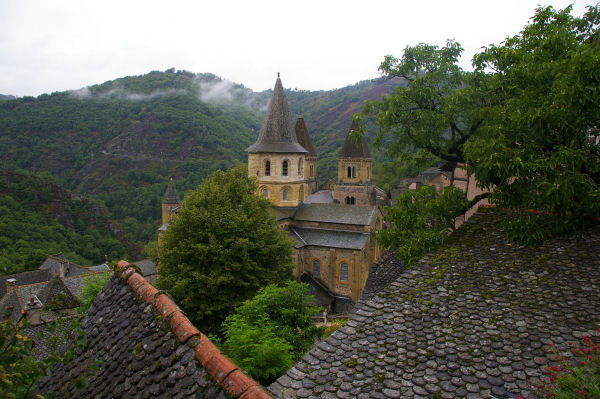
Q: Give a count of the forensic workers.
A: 0